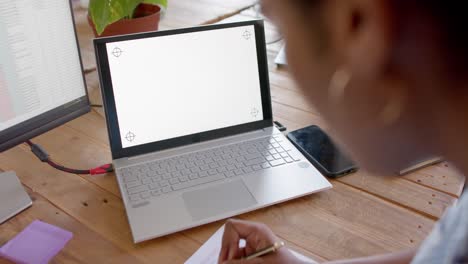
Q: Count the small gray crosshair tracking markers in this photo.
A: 4